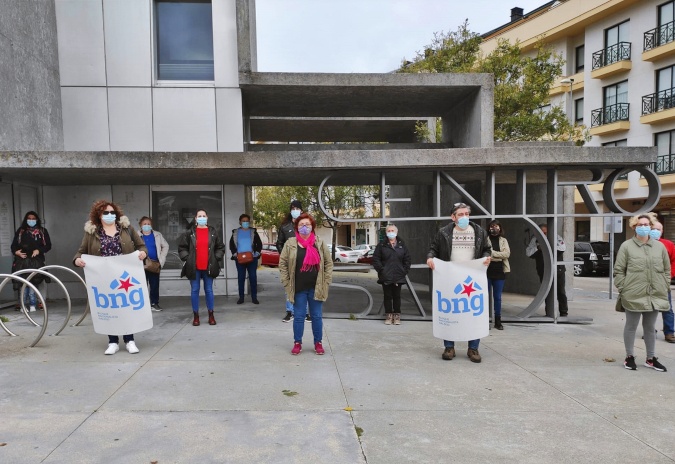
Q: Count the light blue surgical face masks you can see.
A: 10